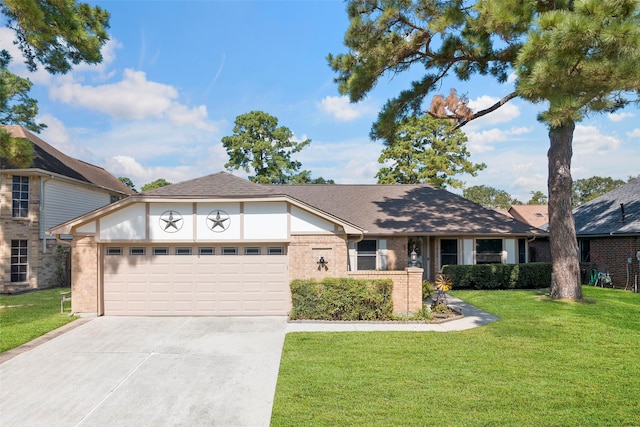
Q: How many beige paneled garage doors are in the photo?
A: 1